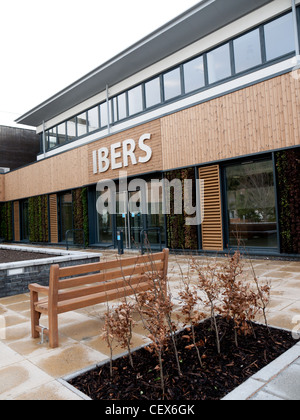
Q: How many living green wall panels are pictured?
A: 5